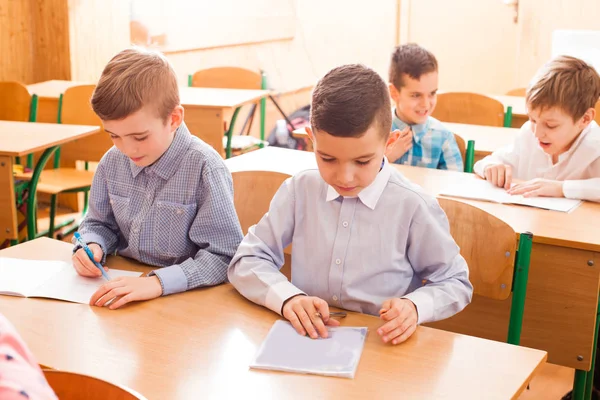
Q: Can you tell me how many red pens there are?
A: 0